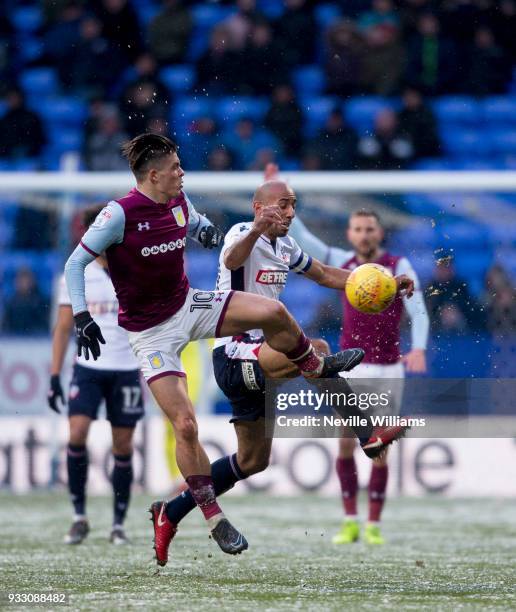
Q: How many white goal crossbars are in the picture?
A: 1